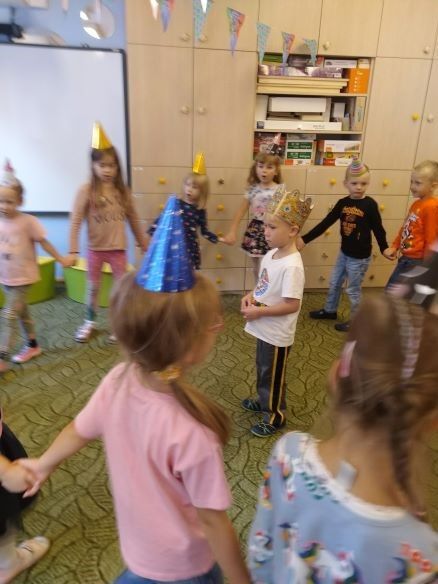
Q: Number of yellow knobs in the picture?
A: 11